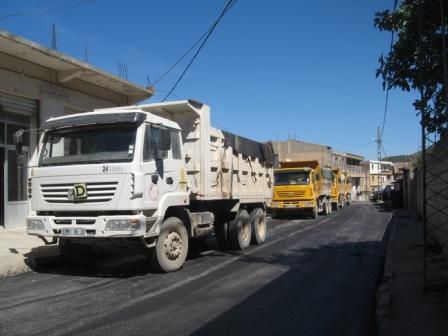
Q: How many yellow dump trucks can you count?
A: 2